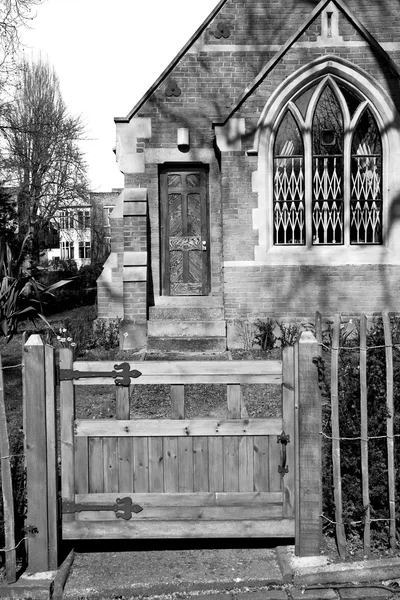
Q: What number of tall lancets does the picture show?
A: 3